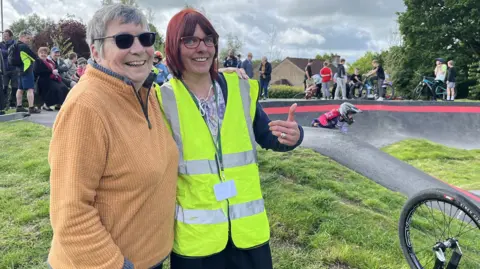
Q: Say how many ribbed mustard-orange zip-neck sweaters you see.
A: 1